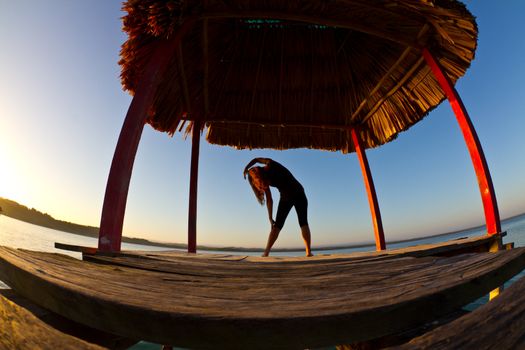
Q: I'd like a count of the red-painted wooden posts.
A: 4